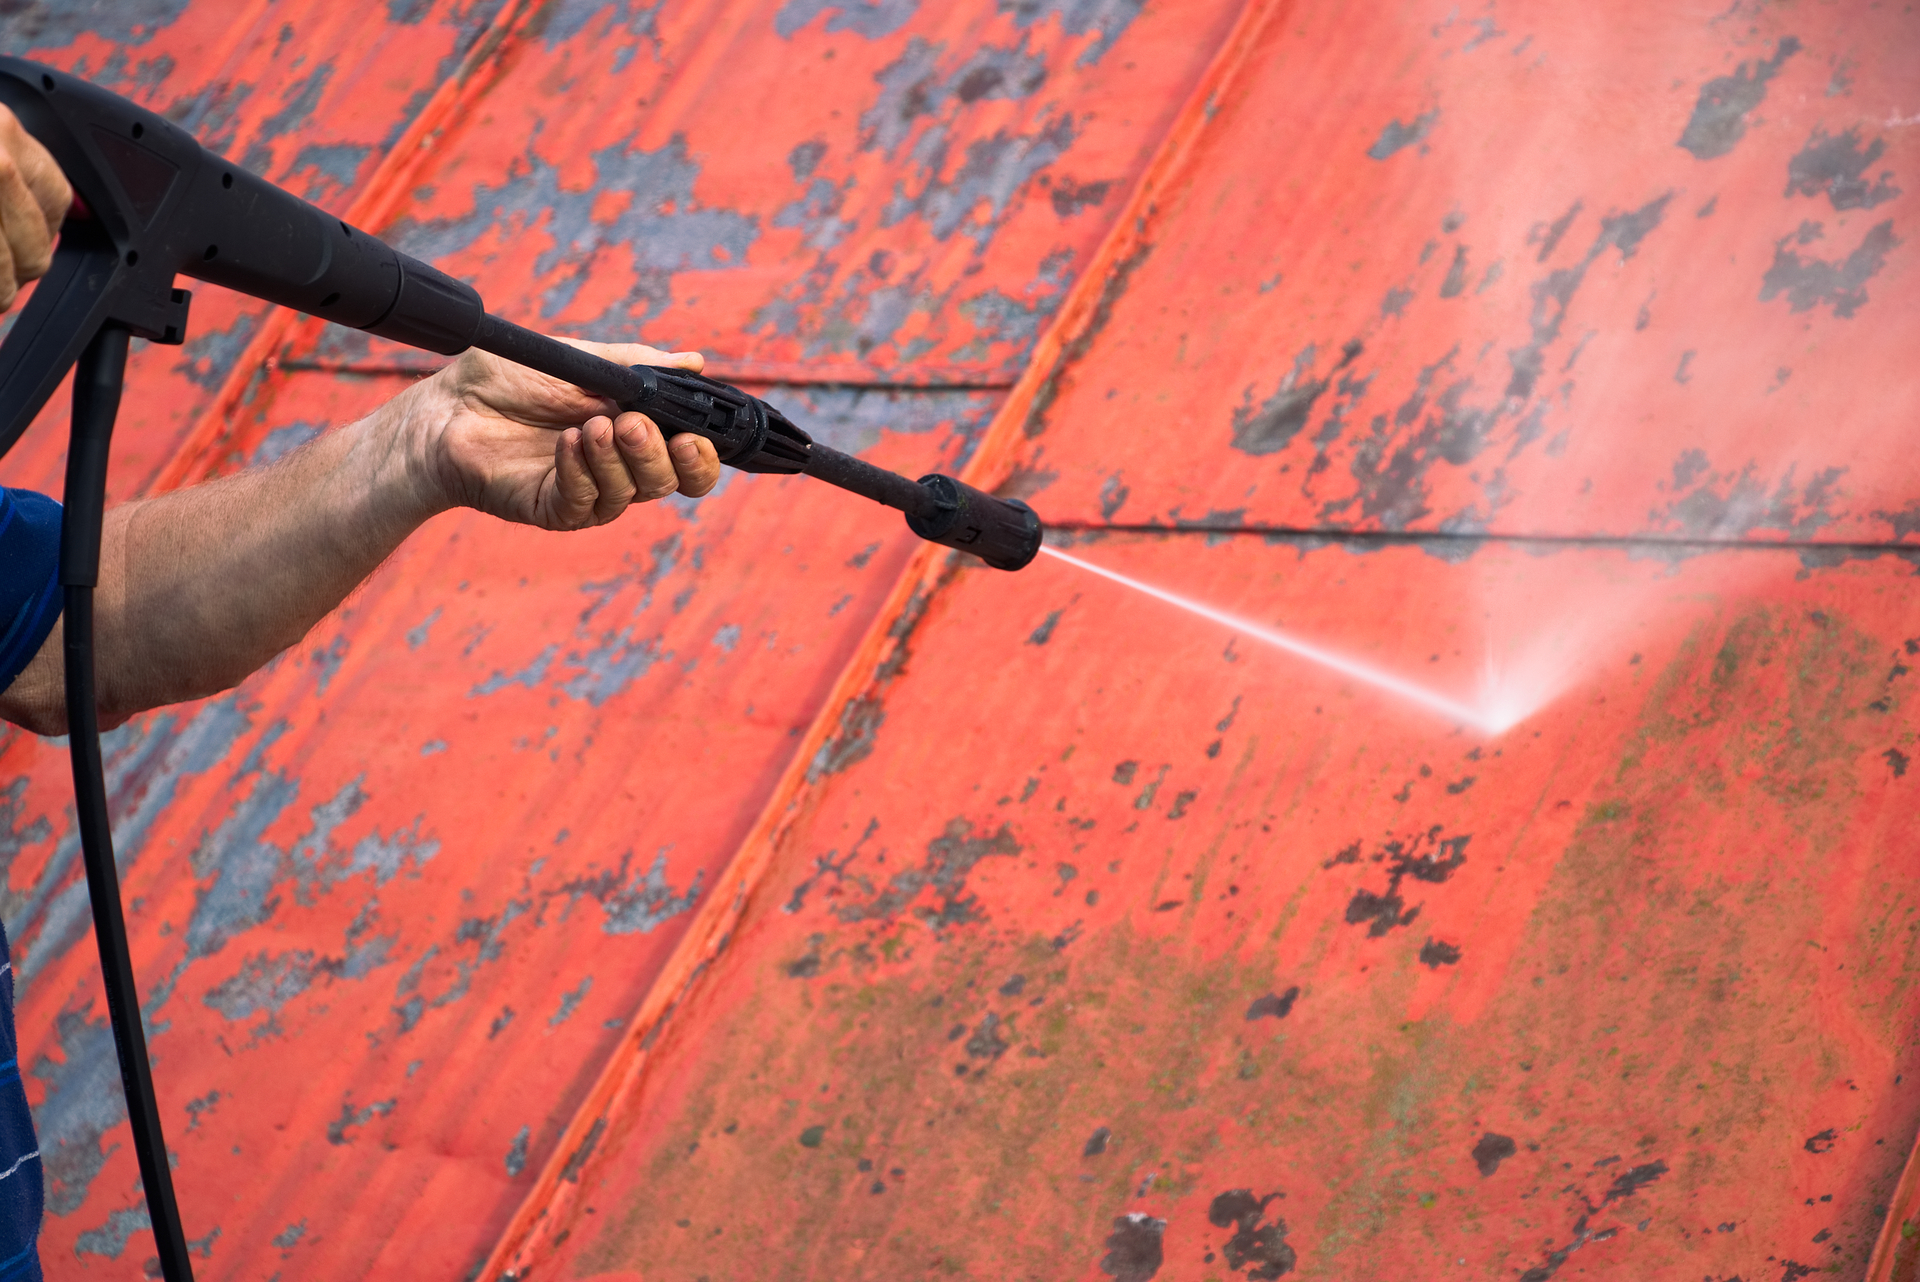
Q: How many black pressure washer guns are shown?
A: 1